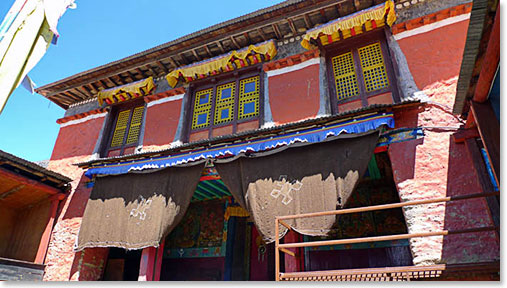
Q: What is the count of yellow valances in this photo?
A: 3